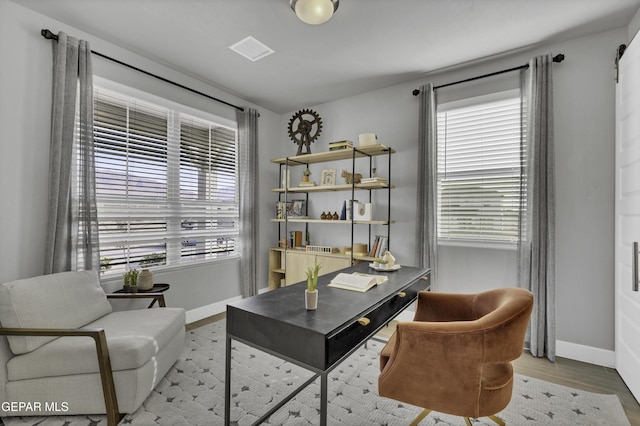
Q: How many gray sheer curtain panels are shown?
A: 4